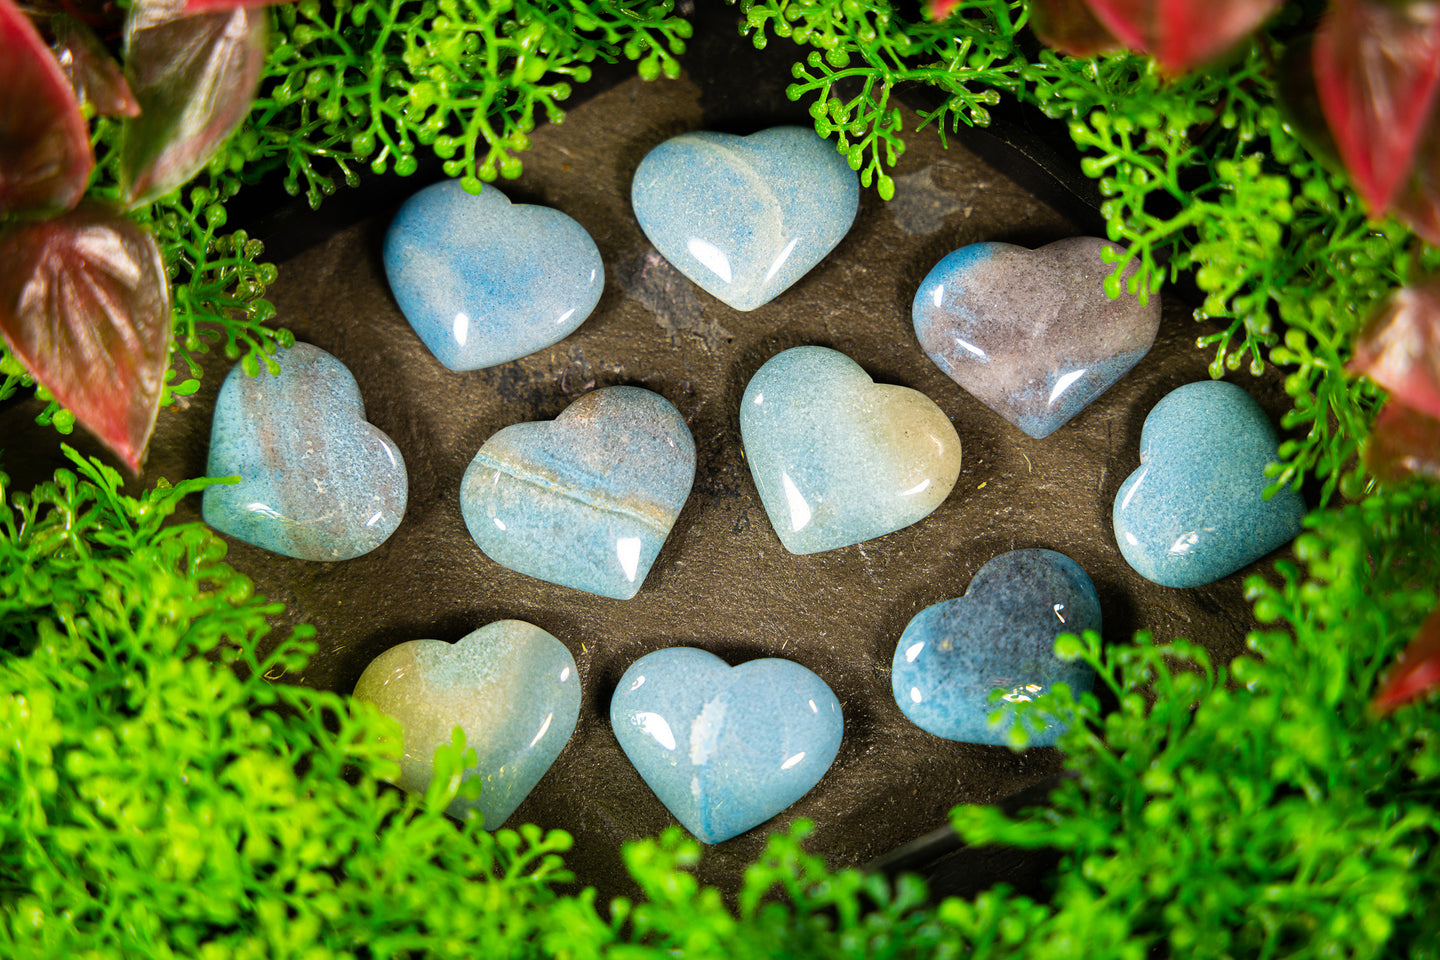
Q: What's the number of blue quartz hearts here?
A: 10